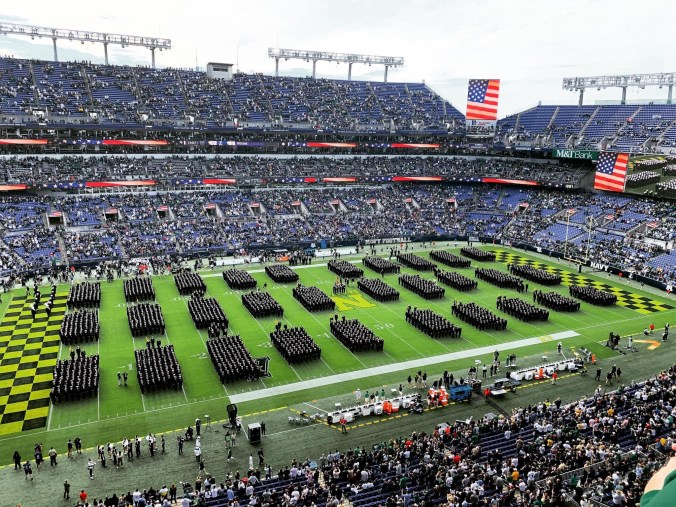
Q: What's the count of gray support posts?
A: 10